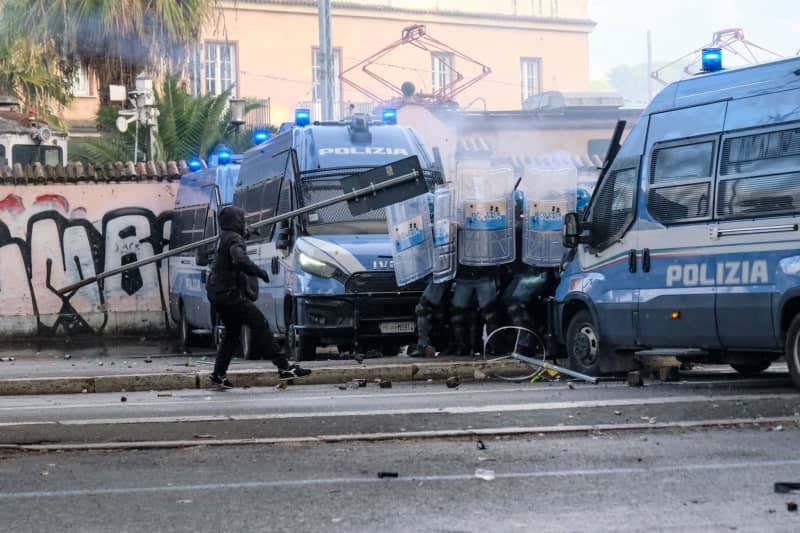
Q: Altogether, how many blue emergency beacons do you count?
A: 6